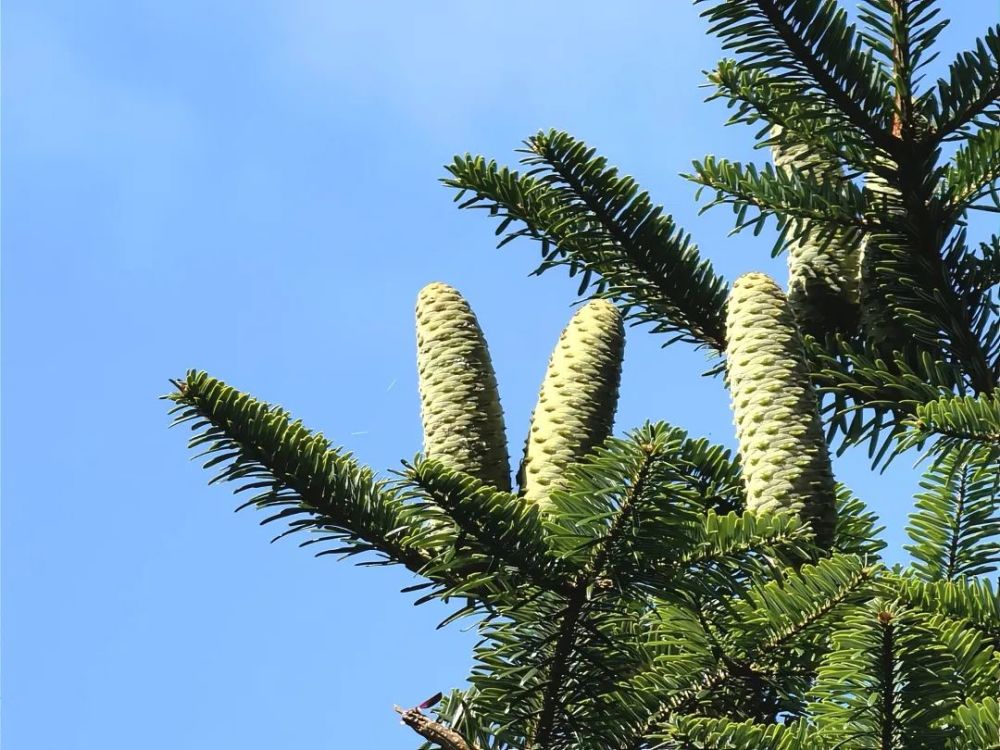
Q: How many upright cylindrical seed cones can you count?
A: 5